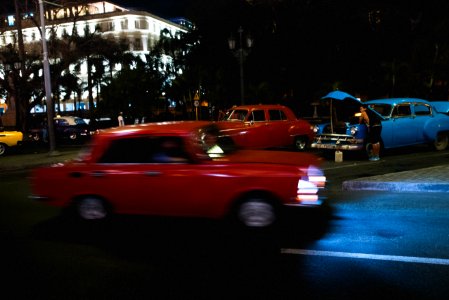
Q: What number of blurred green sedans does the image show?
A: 0